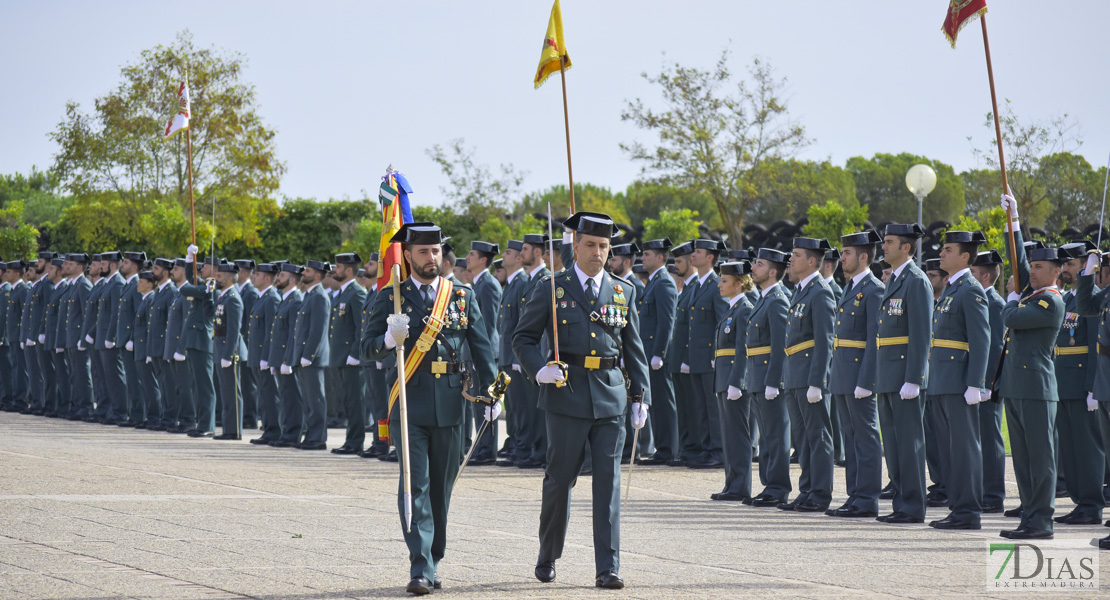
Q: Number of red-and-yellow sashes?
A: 1